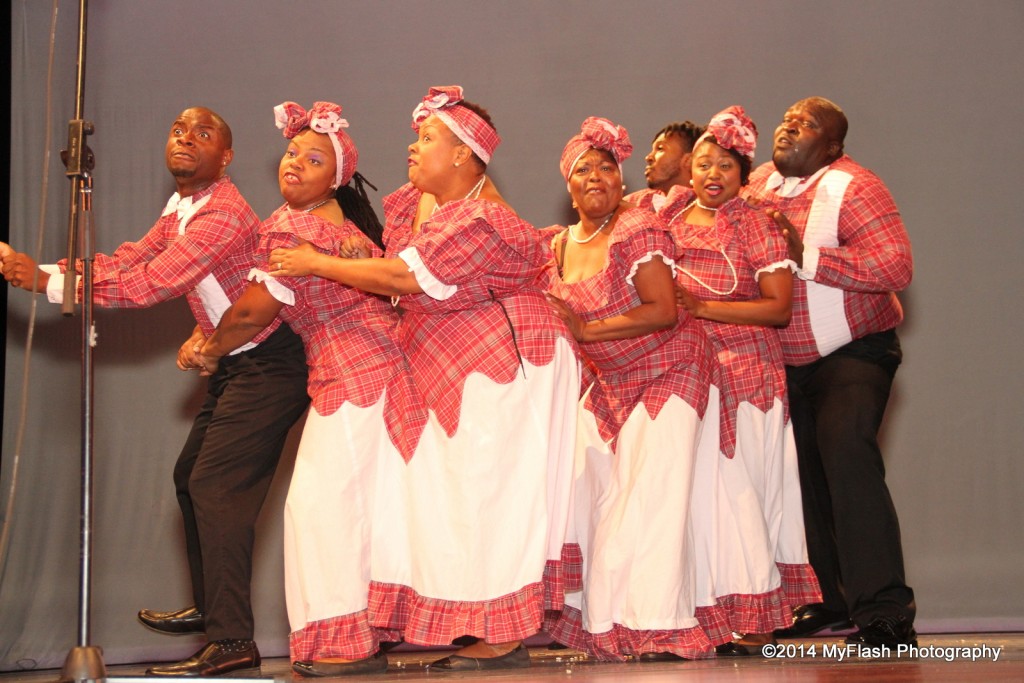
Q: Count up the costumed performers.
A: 7